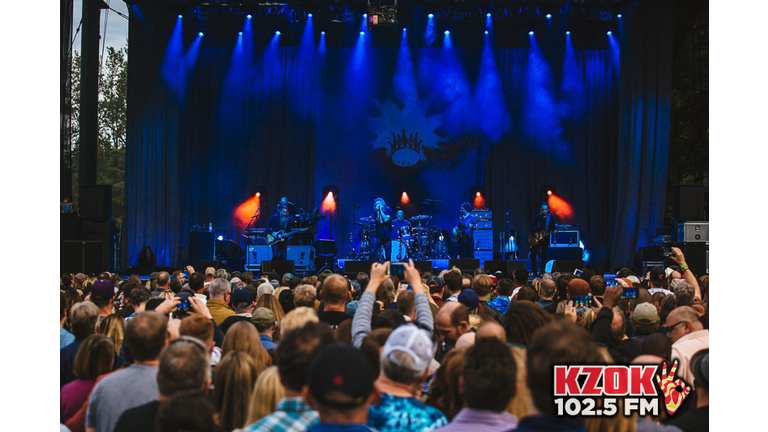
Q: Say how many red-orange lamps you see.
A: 5